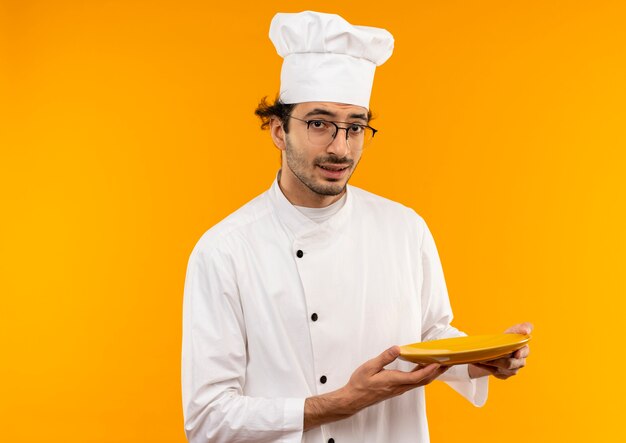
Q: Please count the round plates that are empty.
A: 1